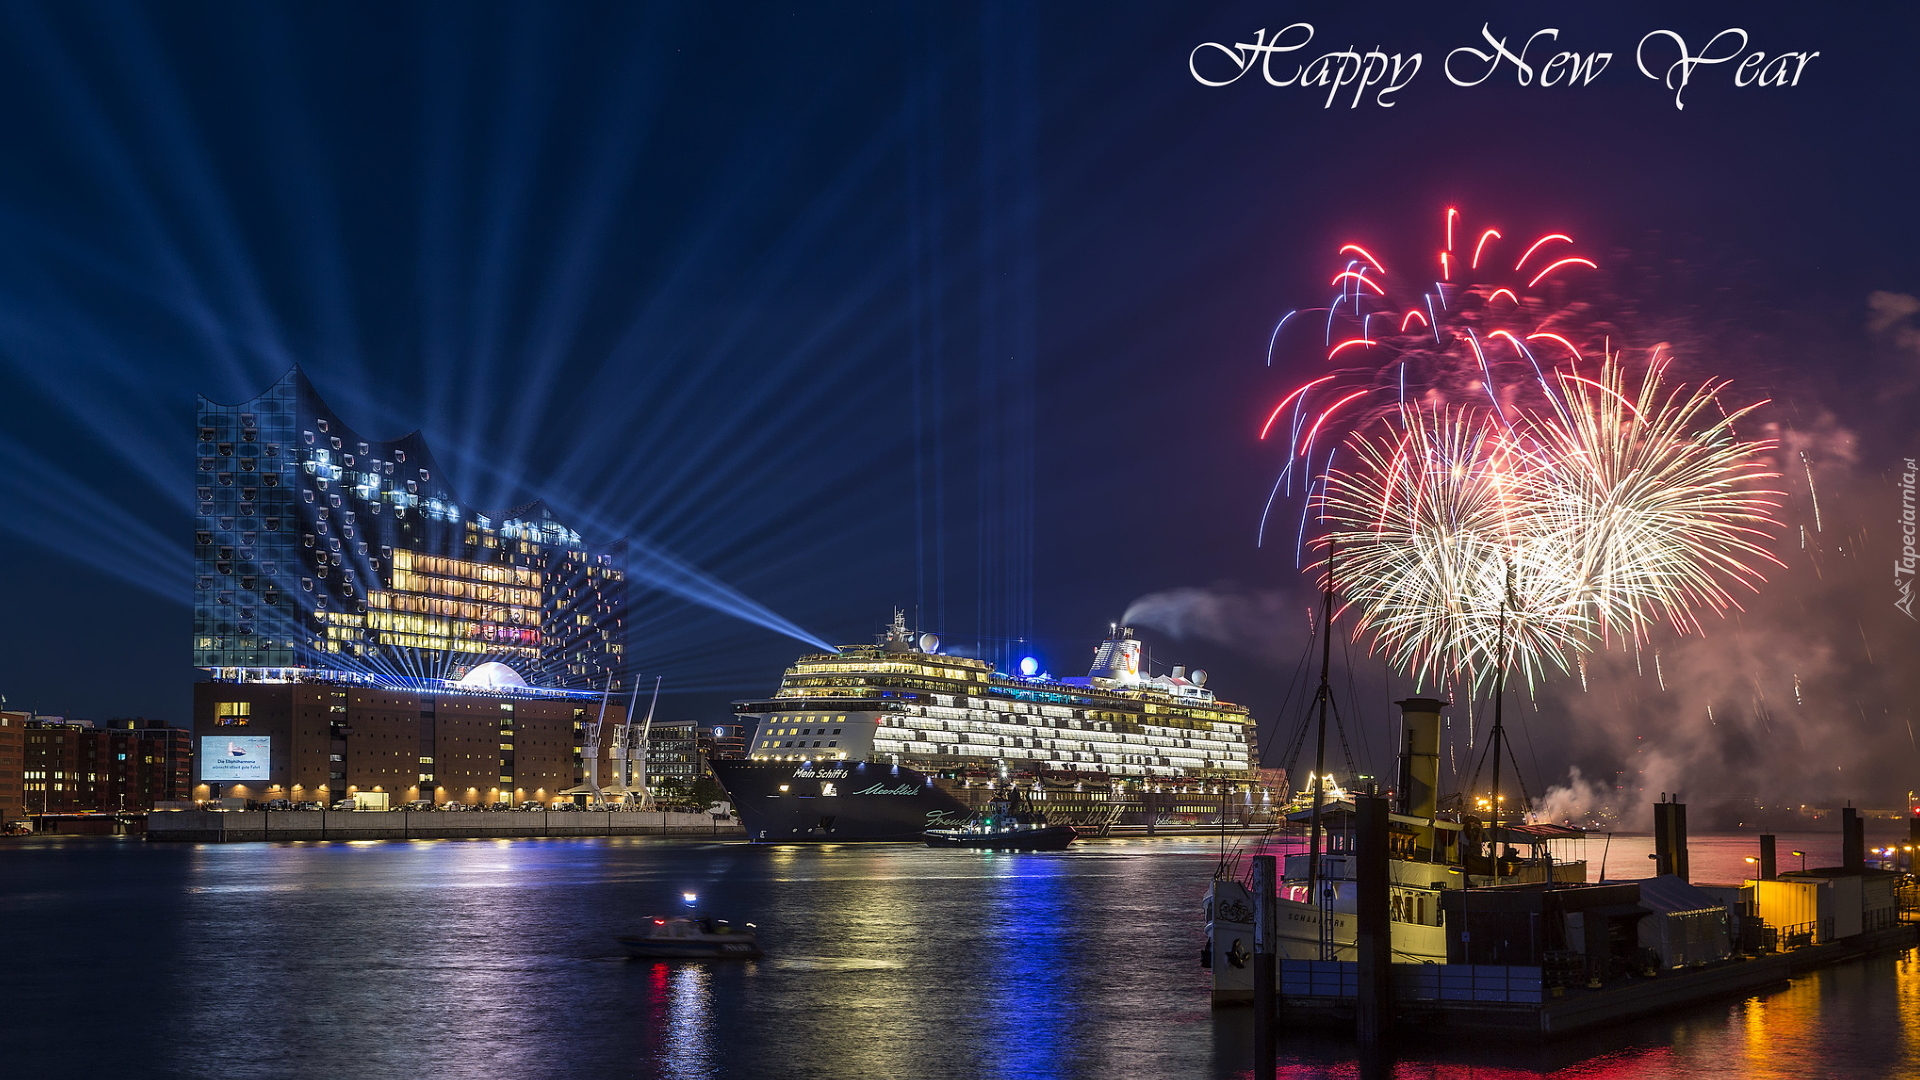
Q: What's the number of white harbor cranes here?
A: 3